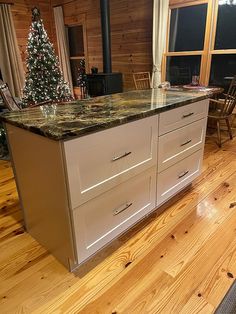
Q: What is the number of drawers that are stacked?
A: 5